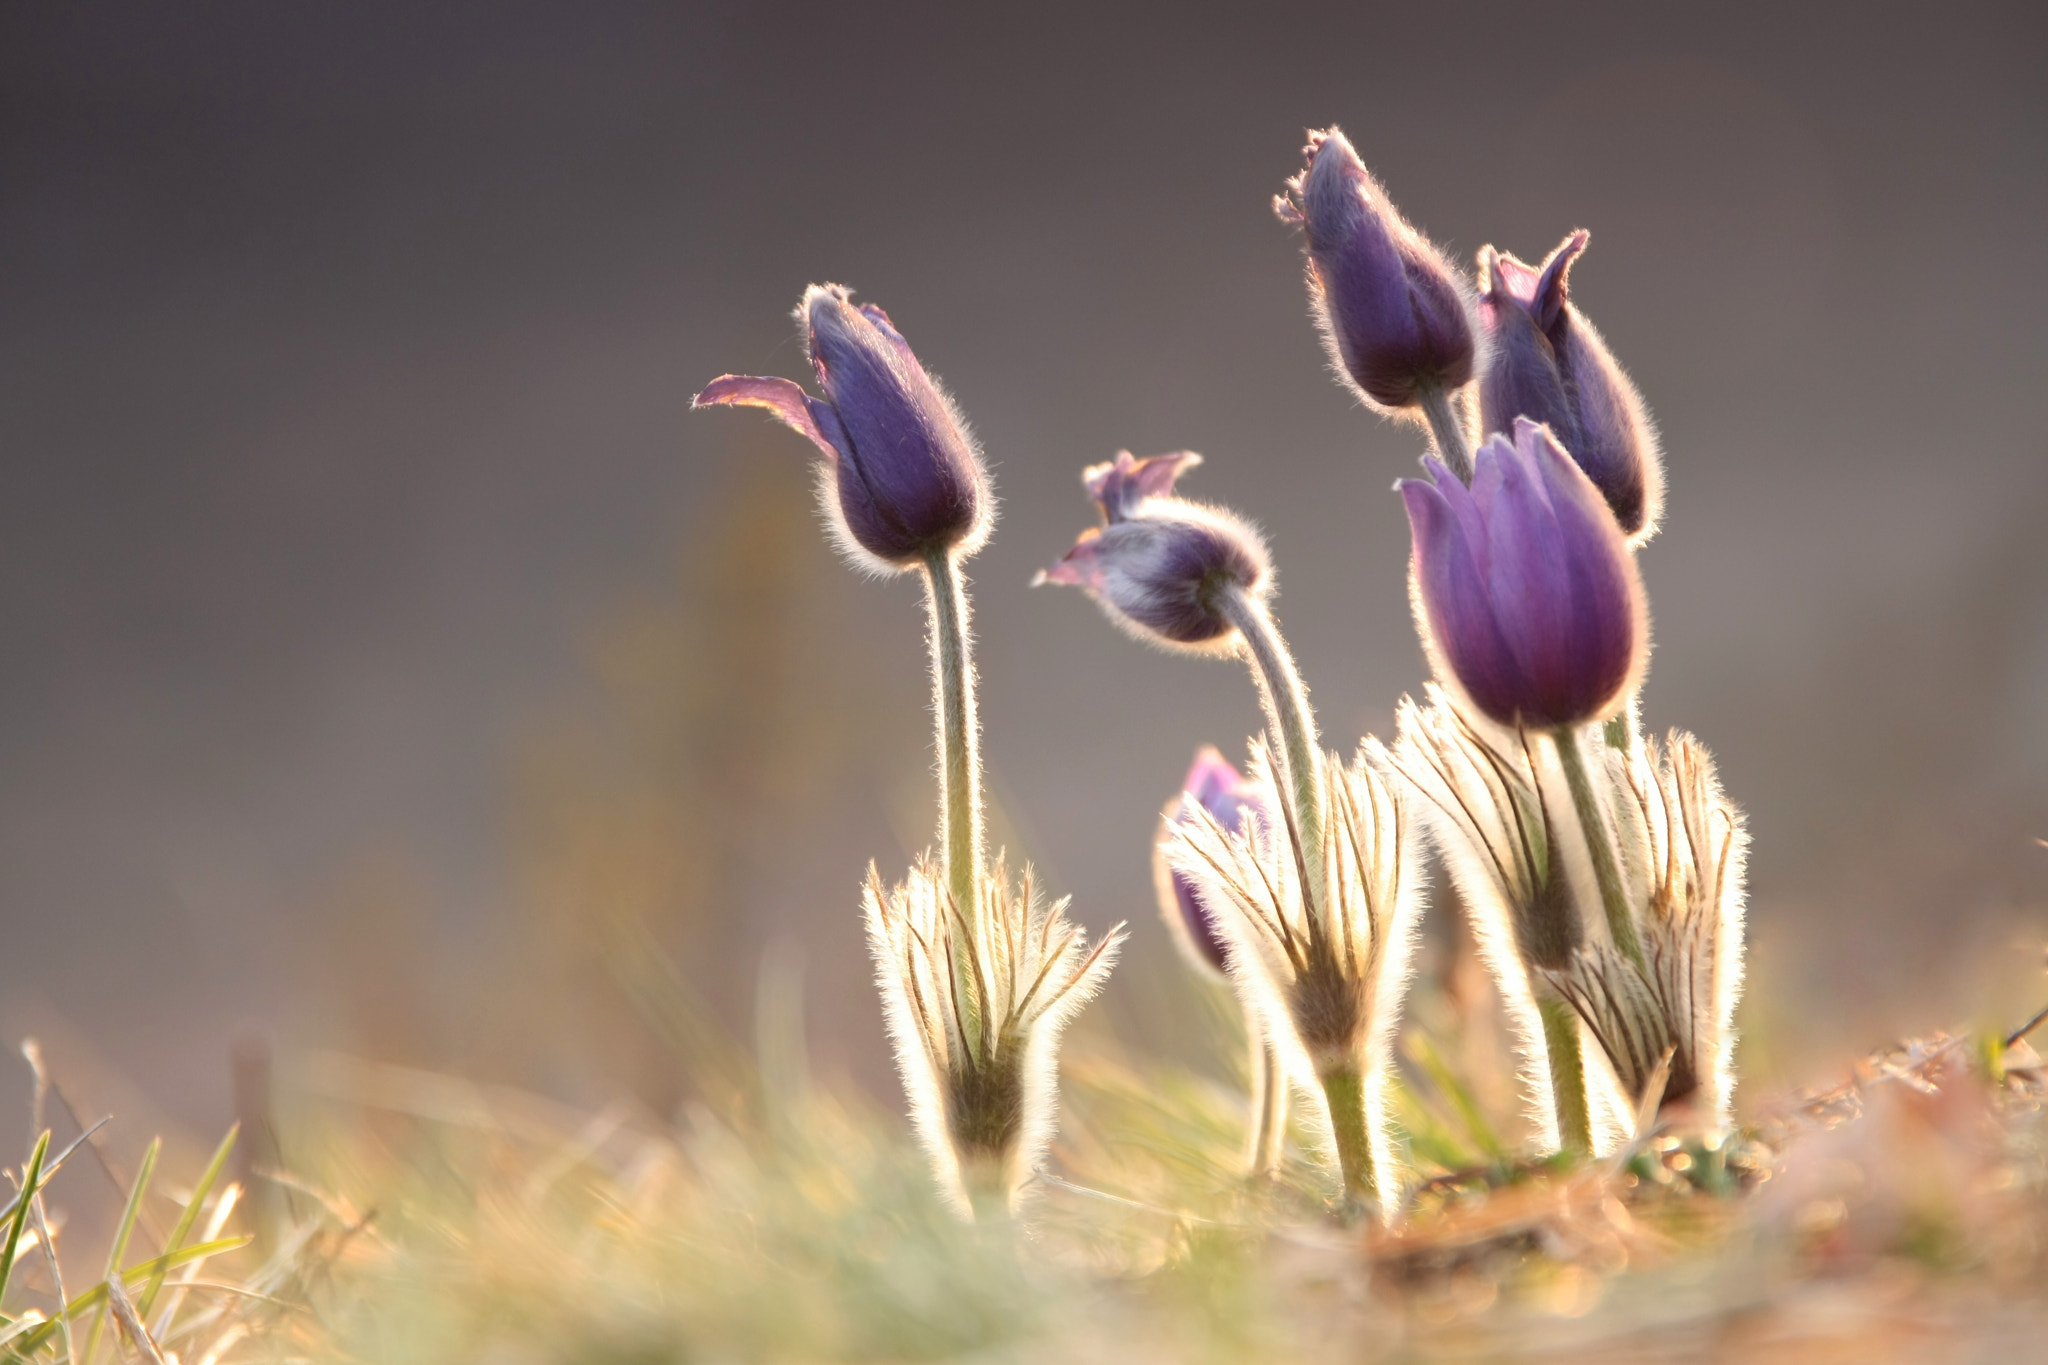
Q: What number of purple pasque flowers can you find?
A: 6